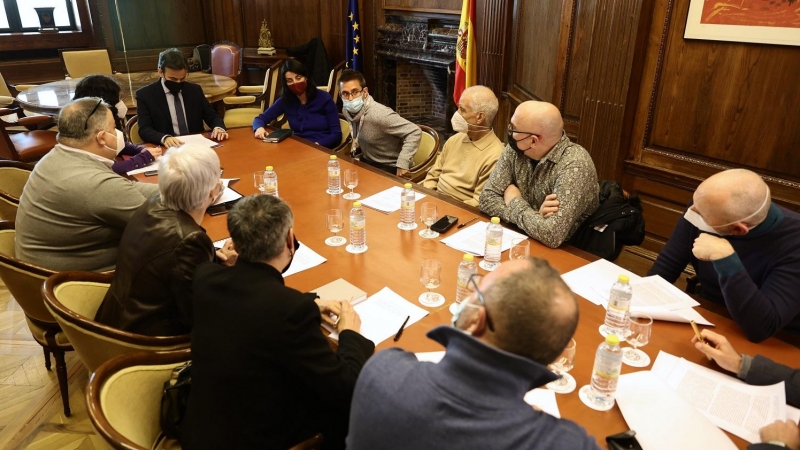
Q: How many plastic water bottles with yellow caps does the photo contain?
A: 8